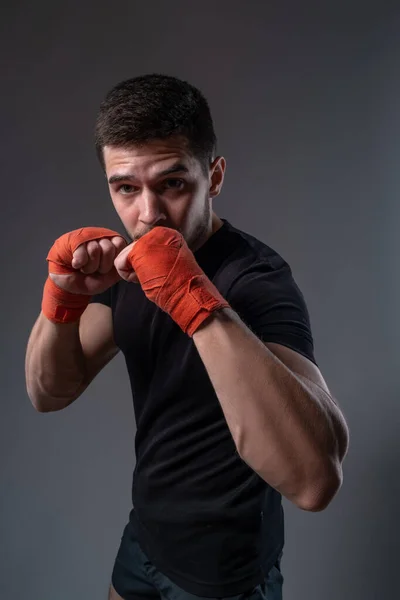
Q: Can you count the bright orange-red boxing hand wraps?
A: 2